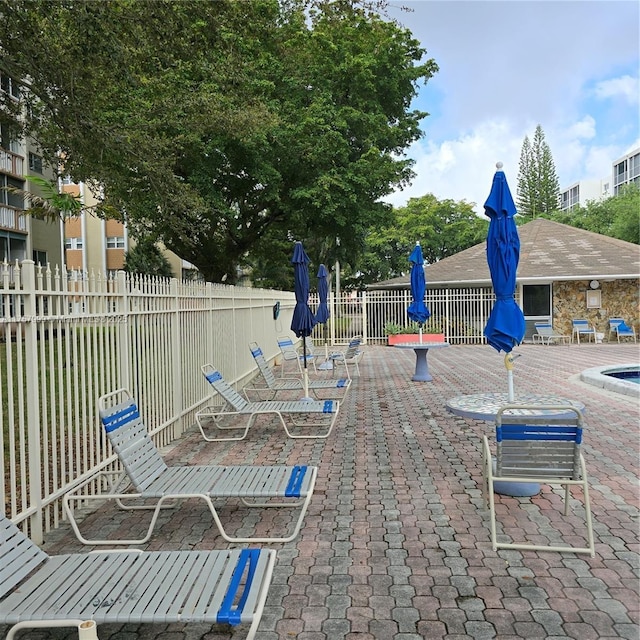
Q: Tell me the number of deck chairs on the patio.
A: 11